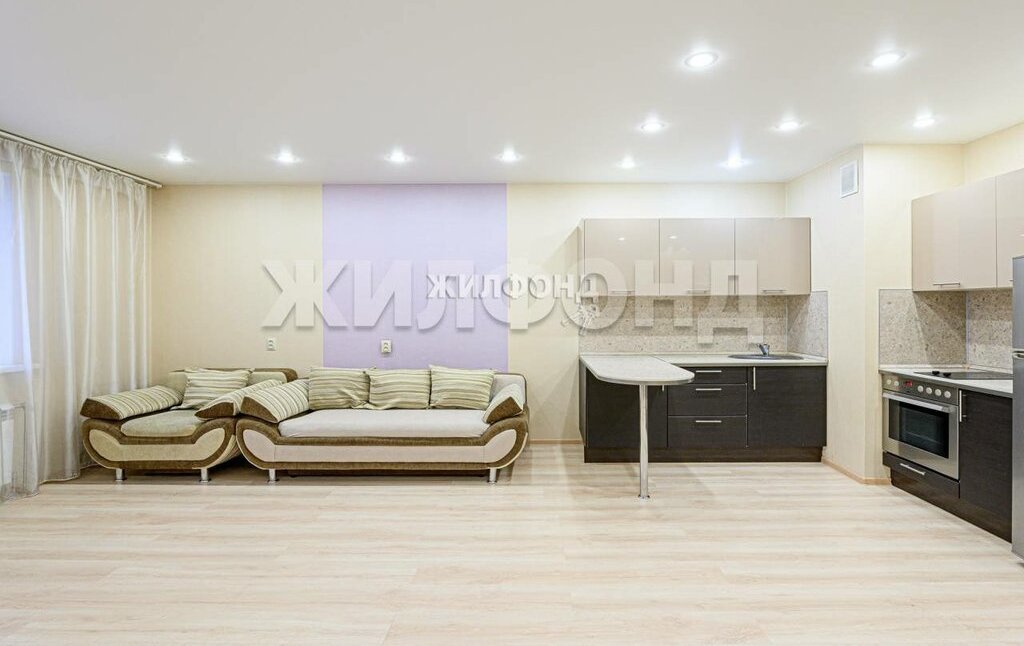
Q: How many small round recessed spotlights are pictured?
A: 11